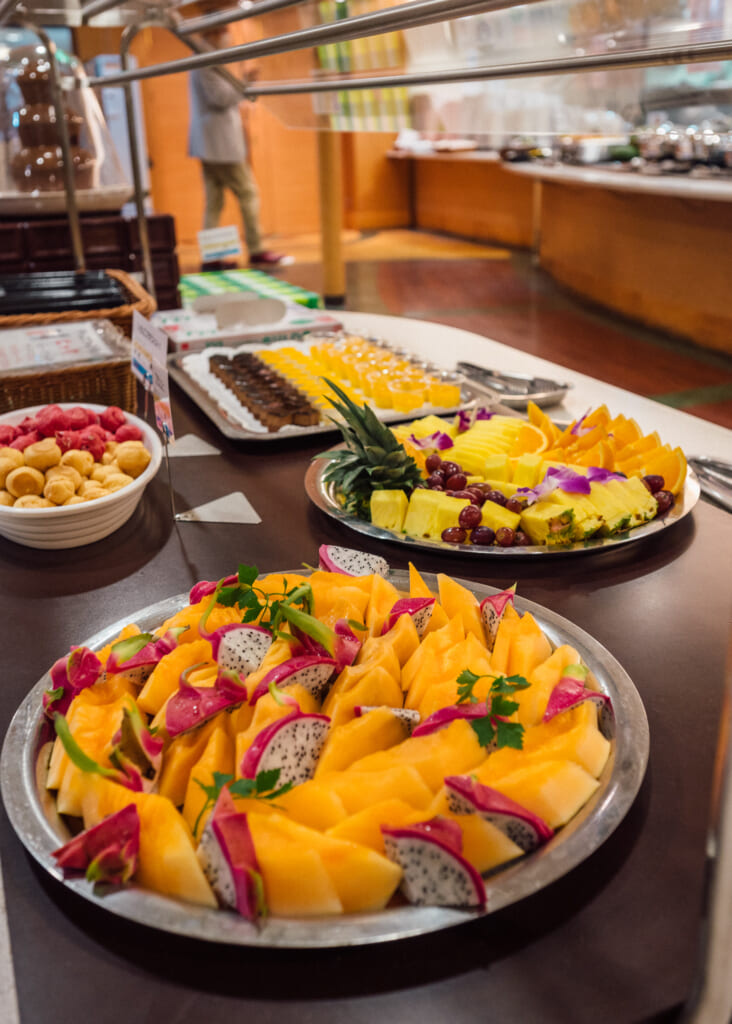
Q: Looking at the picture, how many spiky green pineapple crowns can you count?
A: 1